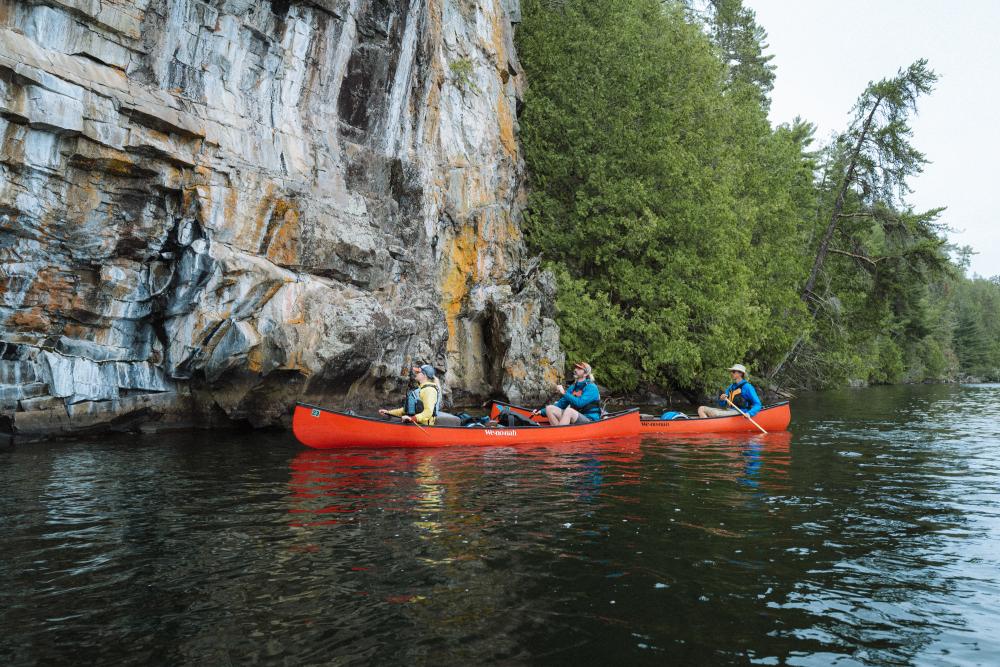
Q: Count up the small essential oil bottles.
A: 0